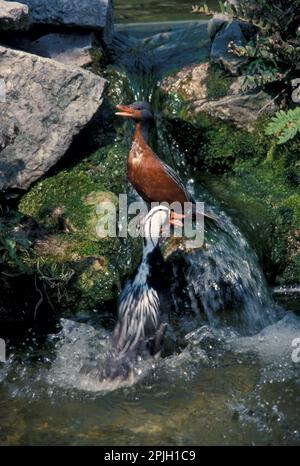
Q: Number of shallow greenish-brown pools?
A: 1